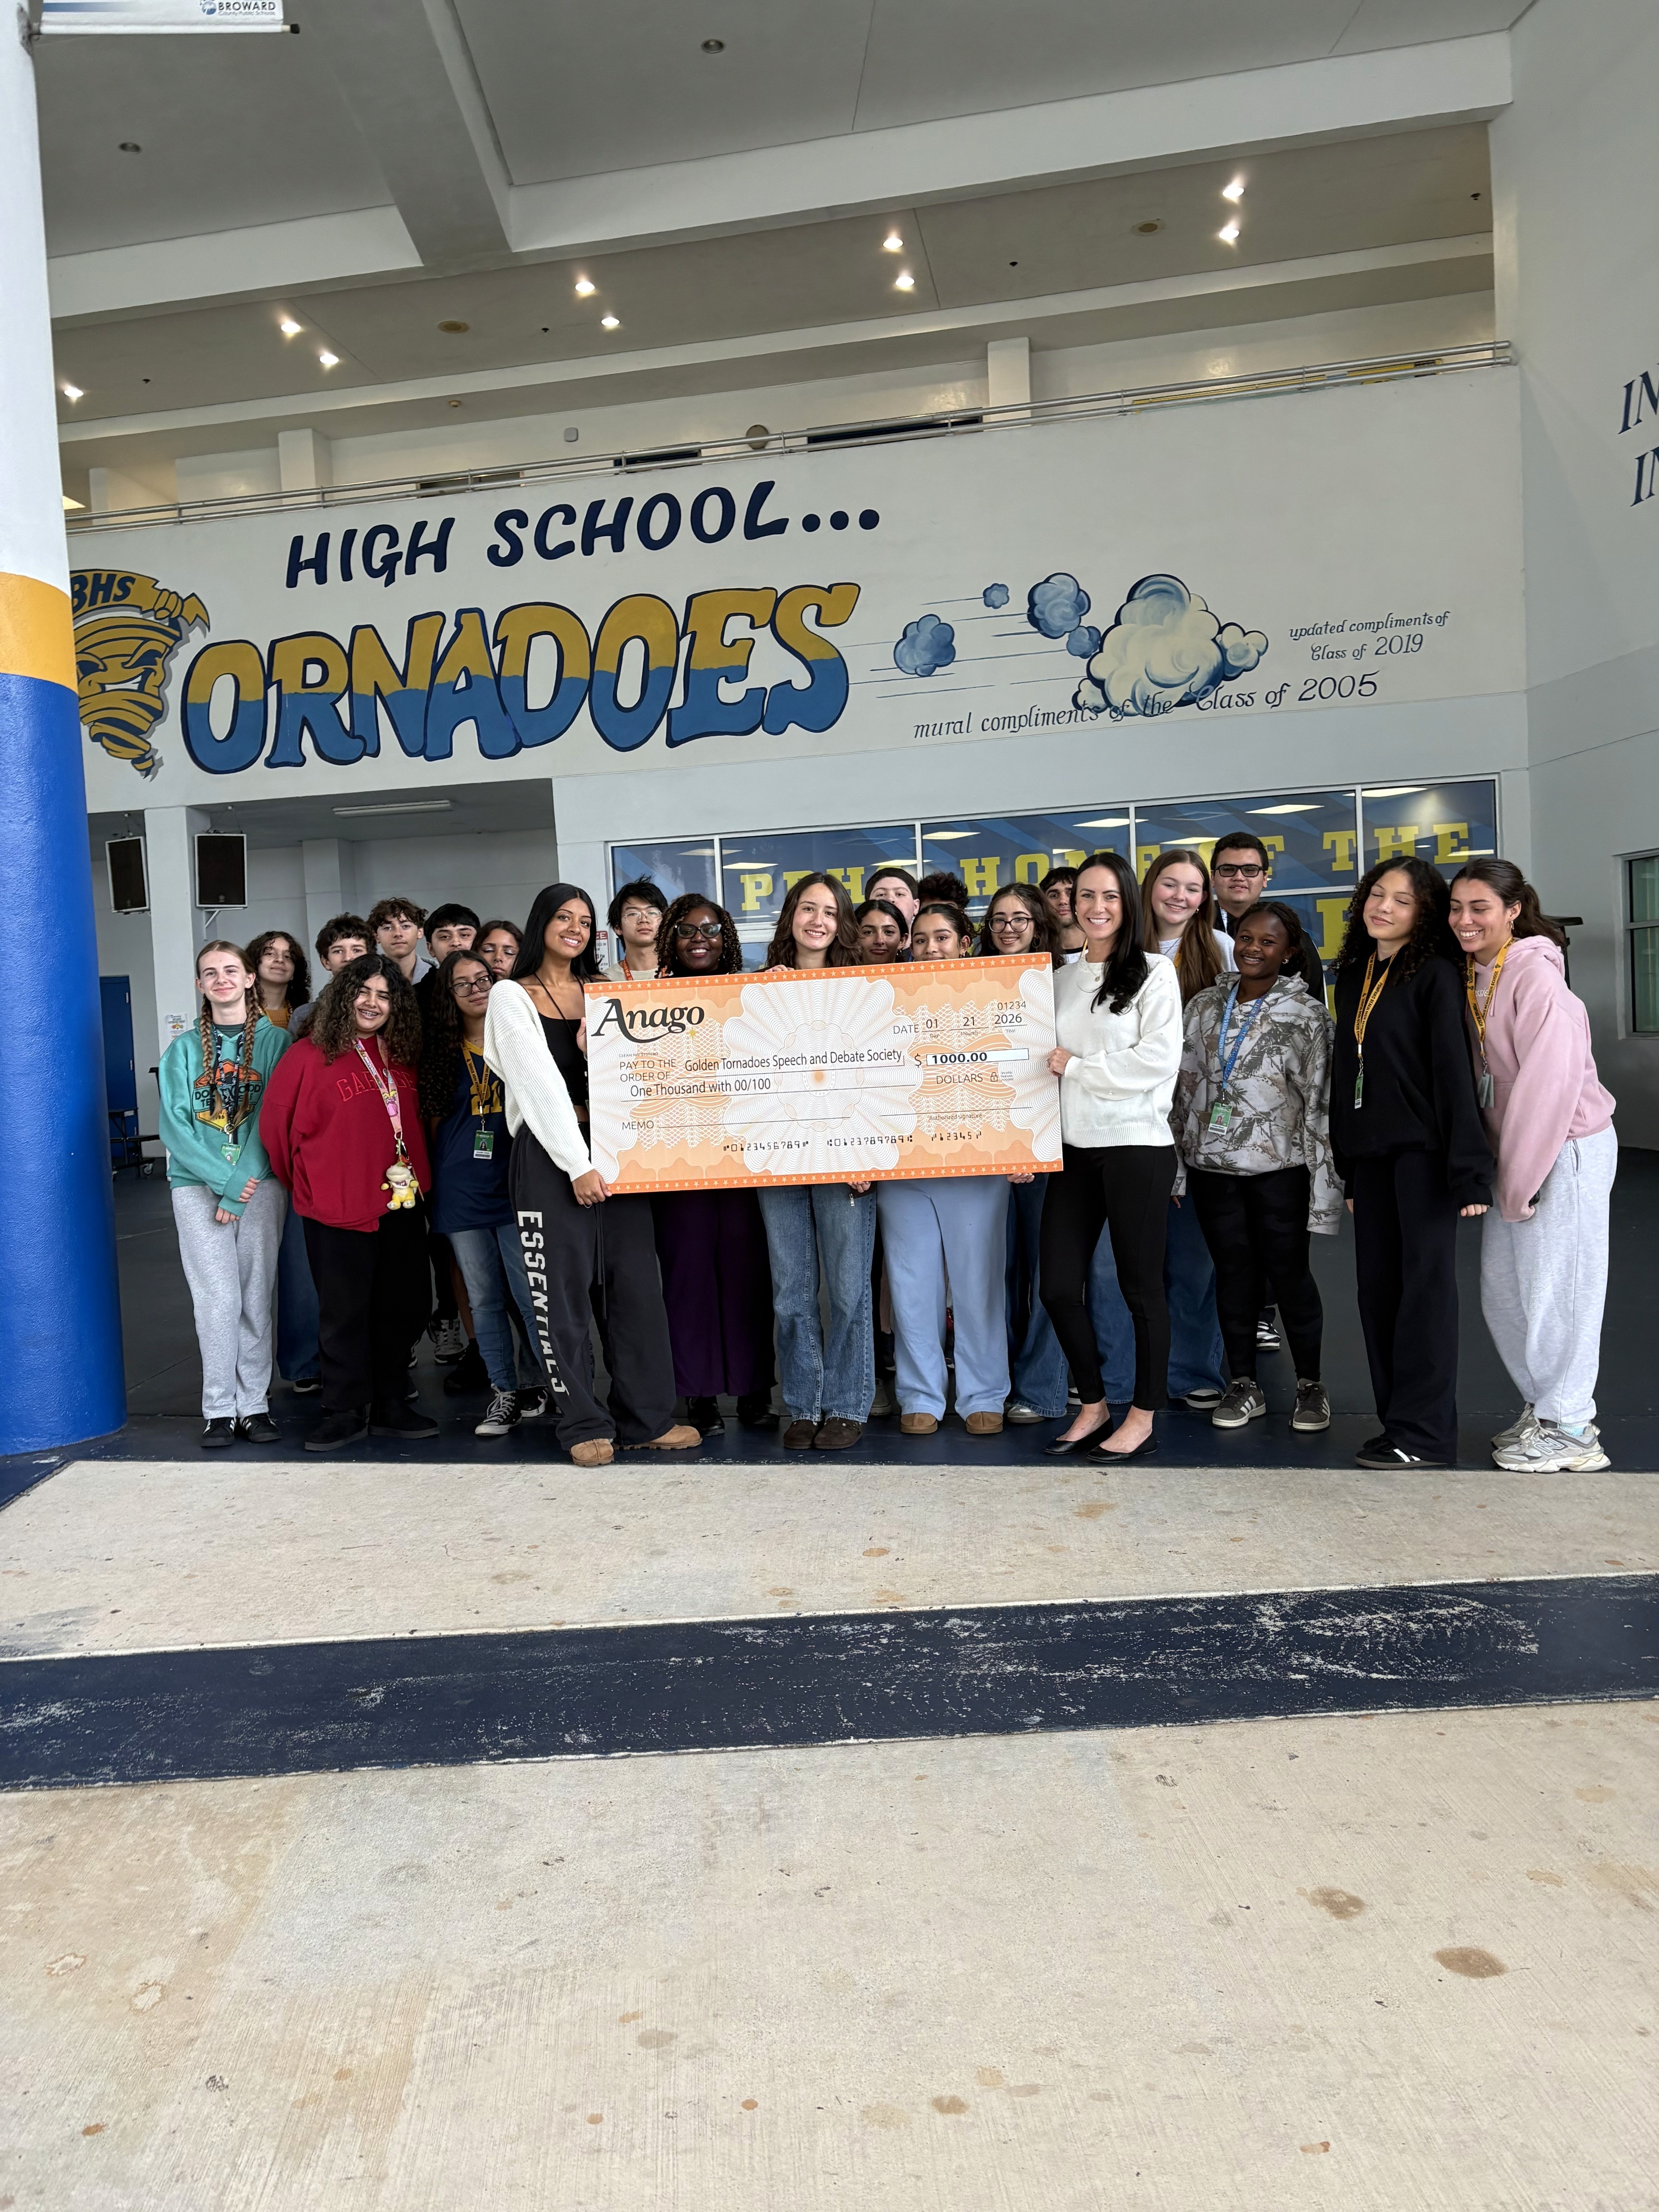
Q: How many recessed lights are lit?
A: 9